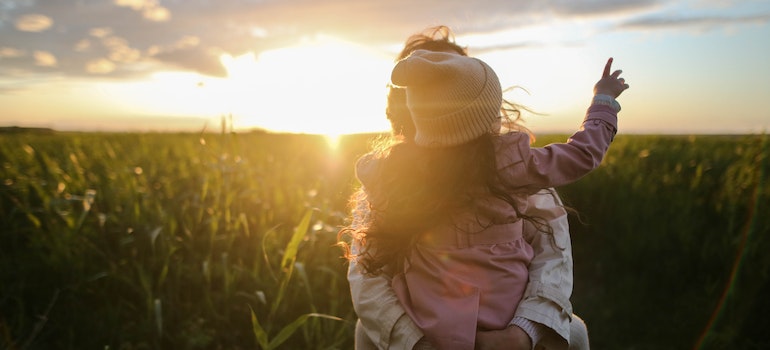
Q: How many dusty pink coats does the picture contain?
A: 1